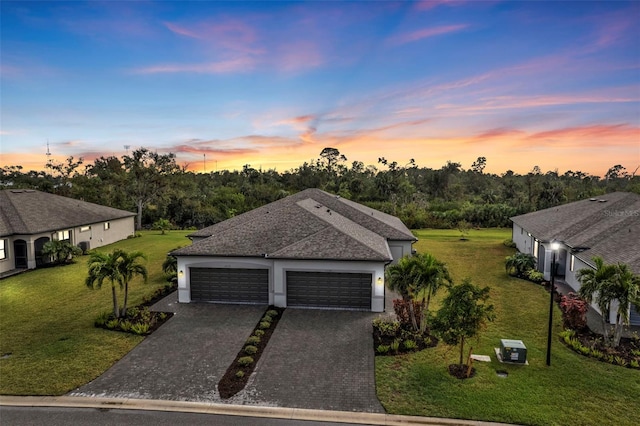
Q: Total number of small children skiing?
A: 0